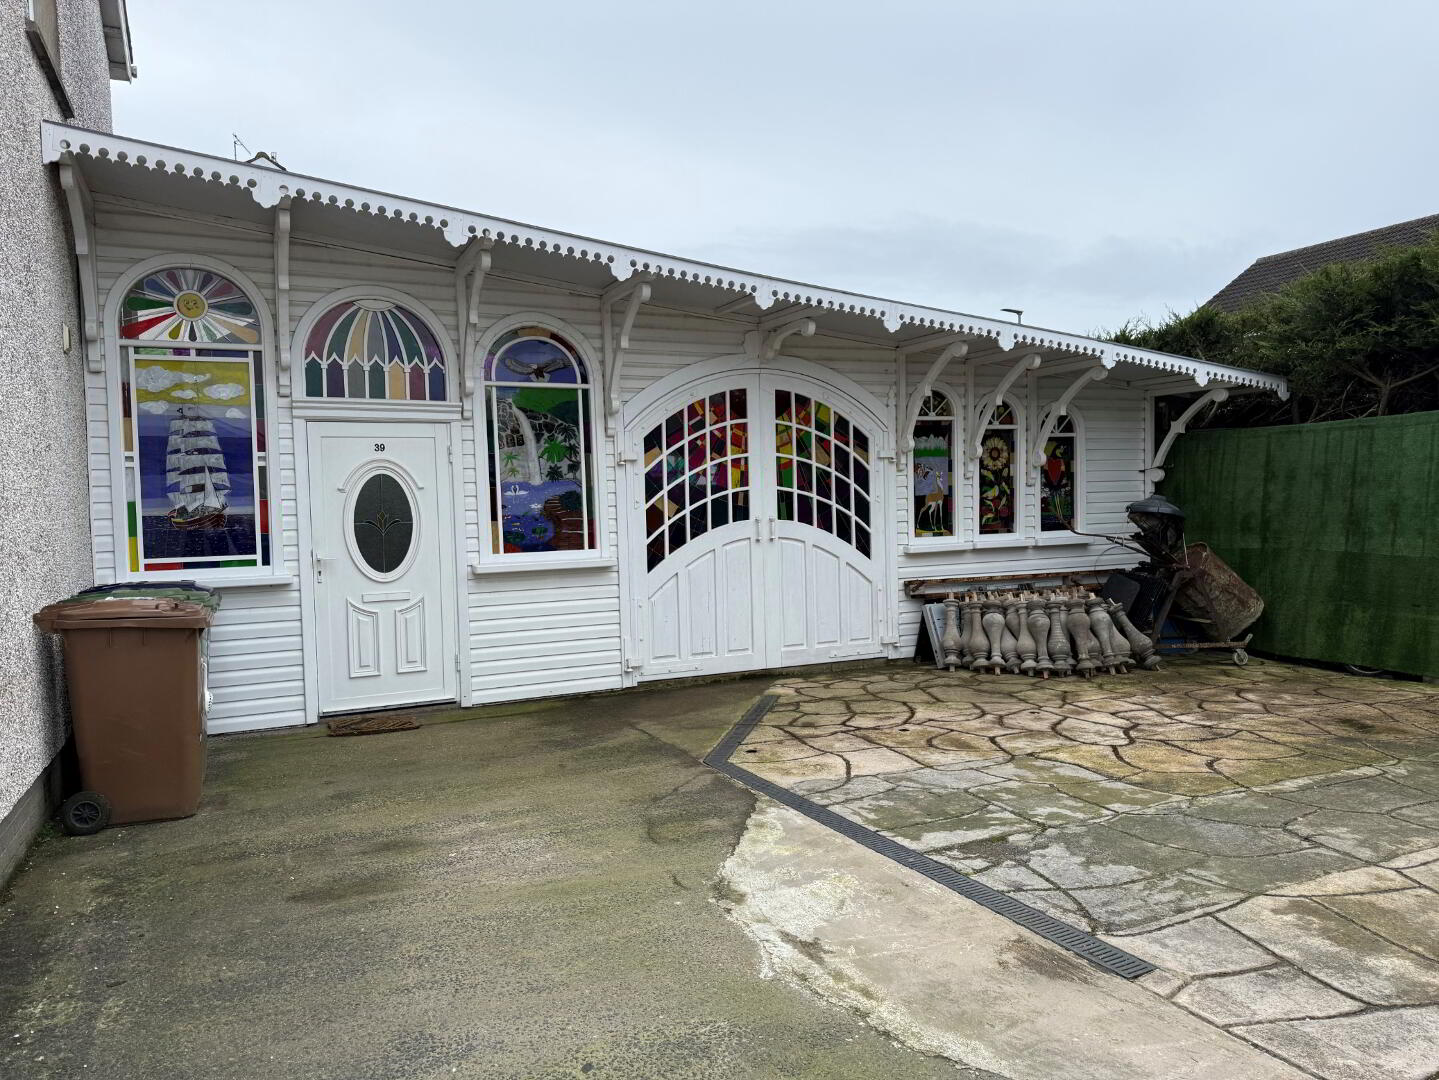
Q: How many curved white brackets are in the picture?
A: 9